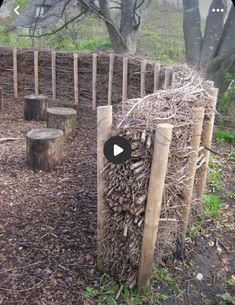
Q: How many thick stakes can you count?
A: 3